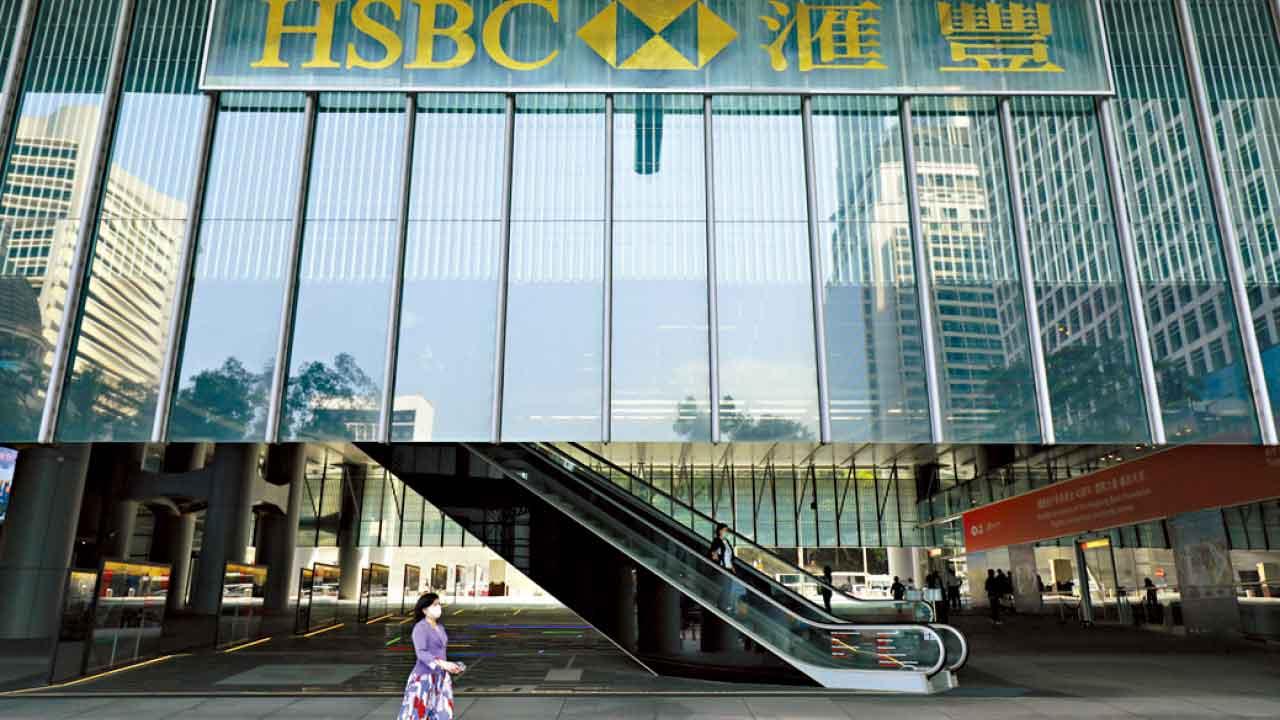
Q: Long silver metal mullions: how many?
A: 13